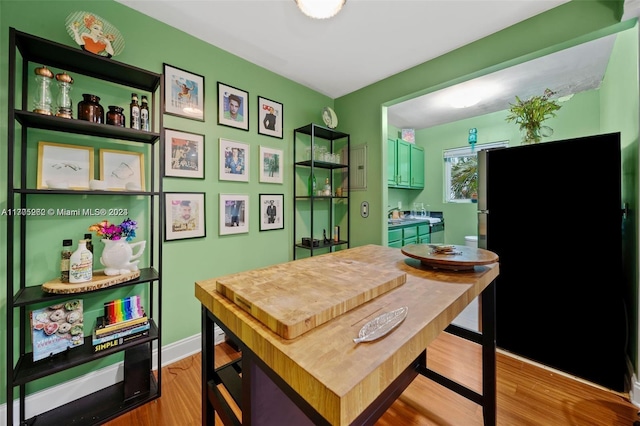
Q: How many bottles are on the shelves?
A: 7